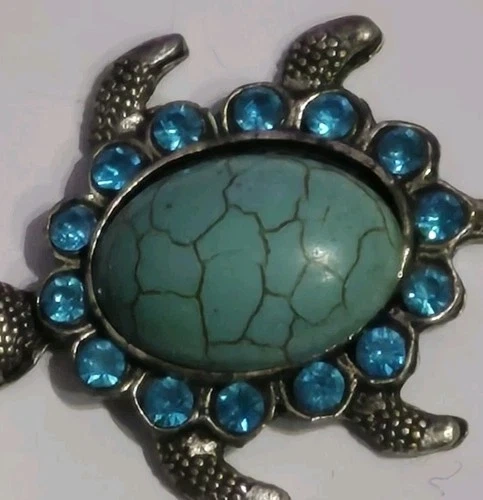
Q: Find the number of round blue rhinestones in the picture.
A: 14